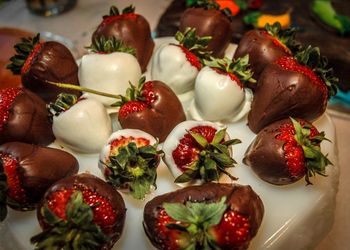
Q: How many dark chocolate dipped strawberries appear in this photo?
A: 11